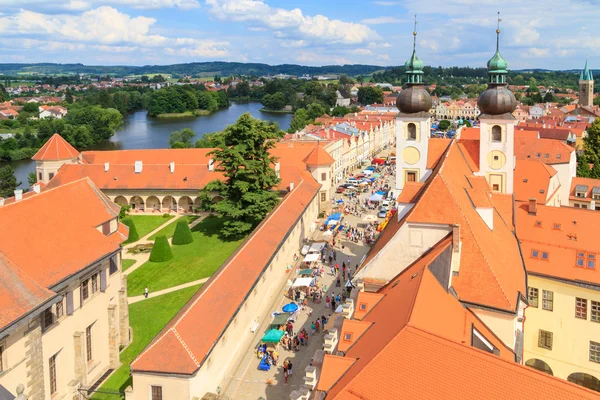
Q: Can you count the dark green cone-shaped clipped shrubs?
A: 3